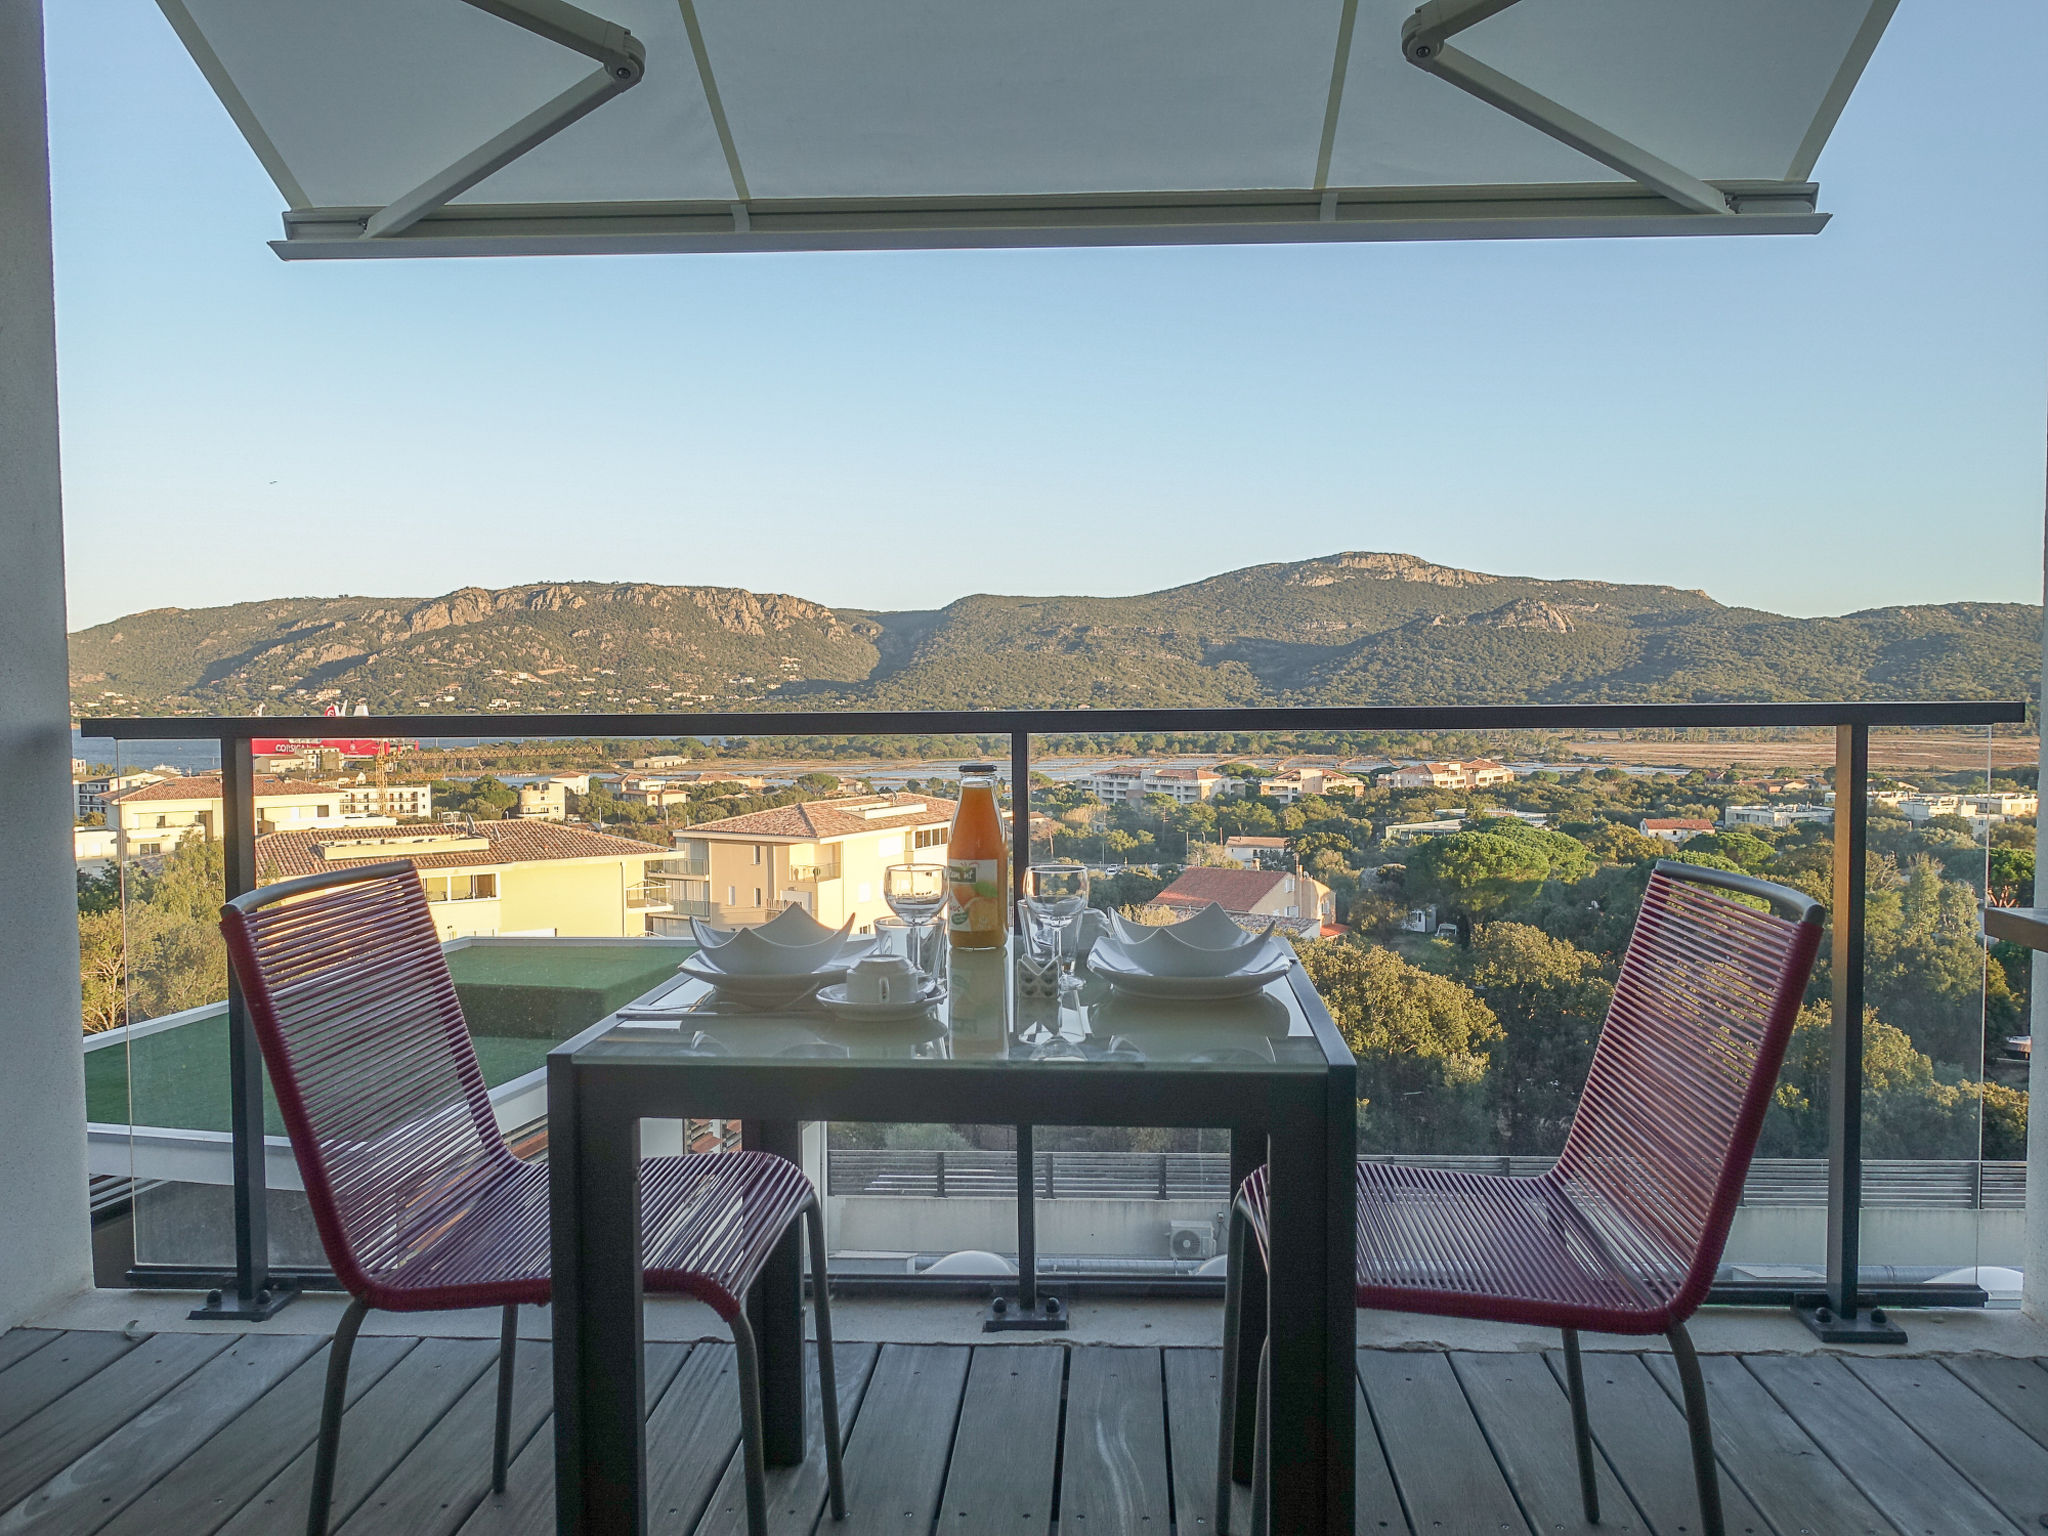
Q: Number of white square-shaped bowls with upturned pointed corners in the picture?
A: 2